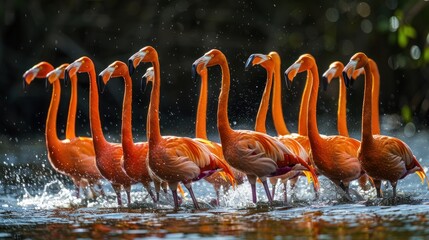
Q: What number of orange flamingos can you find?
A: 15